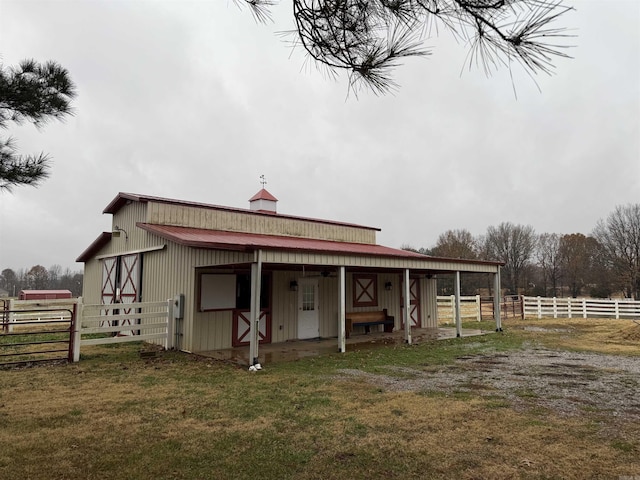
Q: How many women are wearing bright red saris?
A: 0